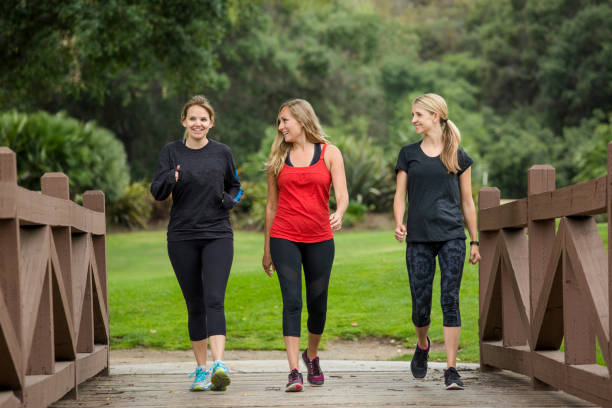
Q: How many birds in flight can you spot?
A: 0